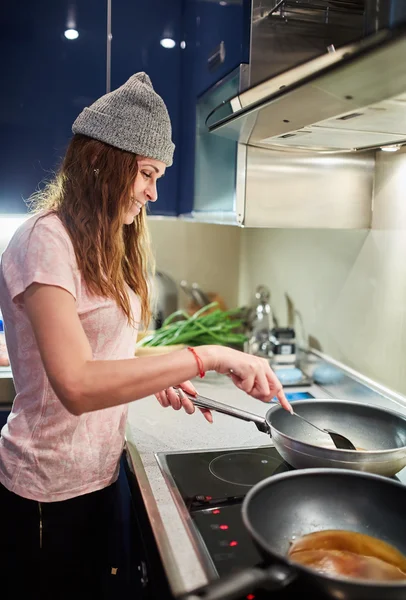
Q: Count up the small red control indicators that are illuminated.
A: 5